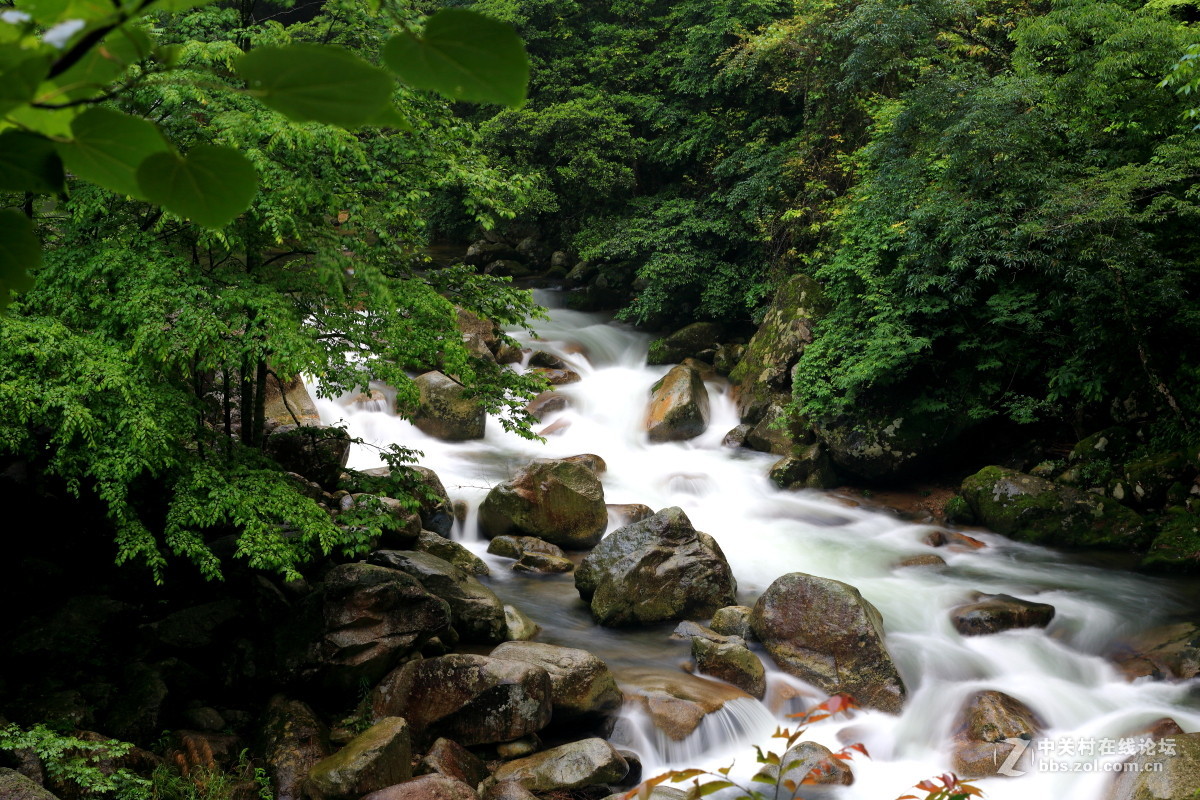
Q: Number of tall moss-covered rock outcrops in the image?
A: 1